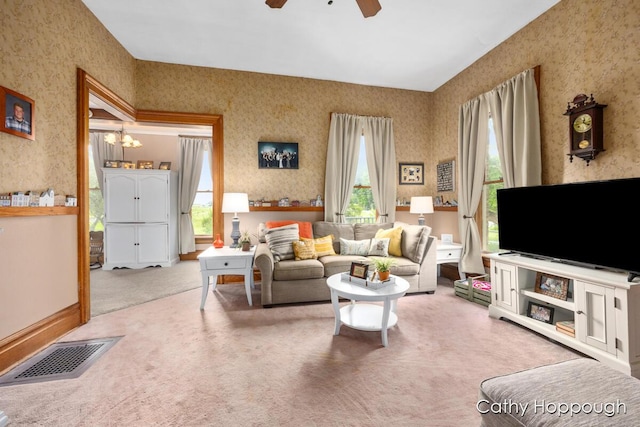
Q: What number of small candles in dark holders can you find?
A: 0